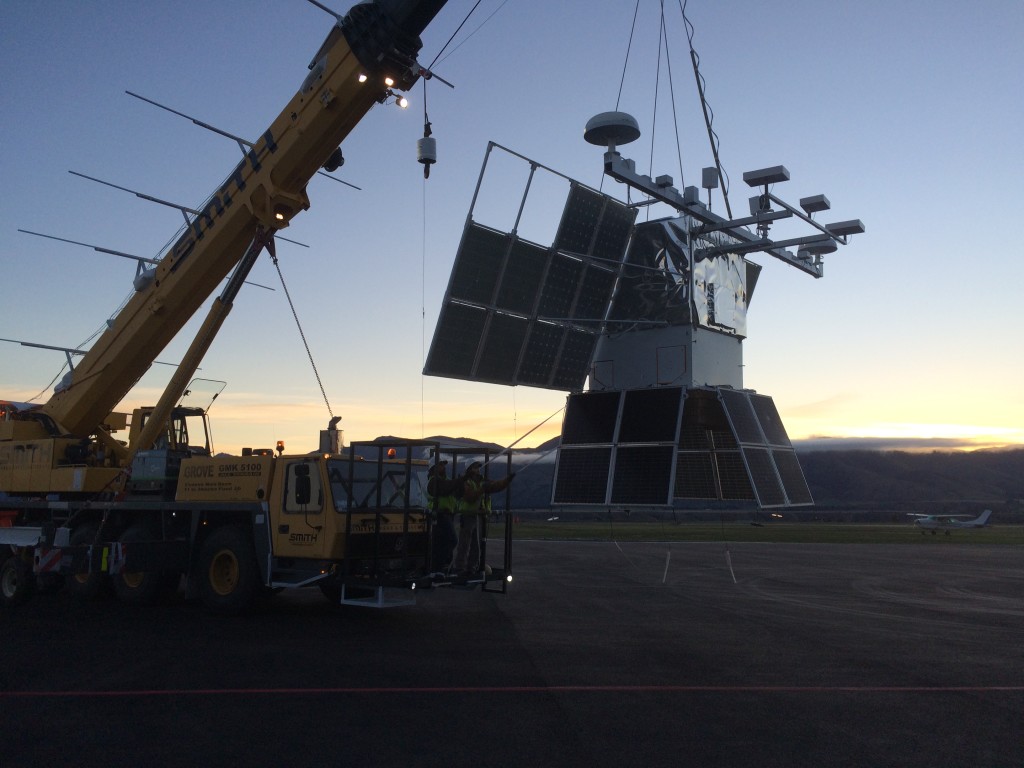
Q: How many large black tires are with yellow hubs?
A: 3